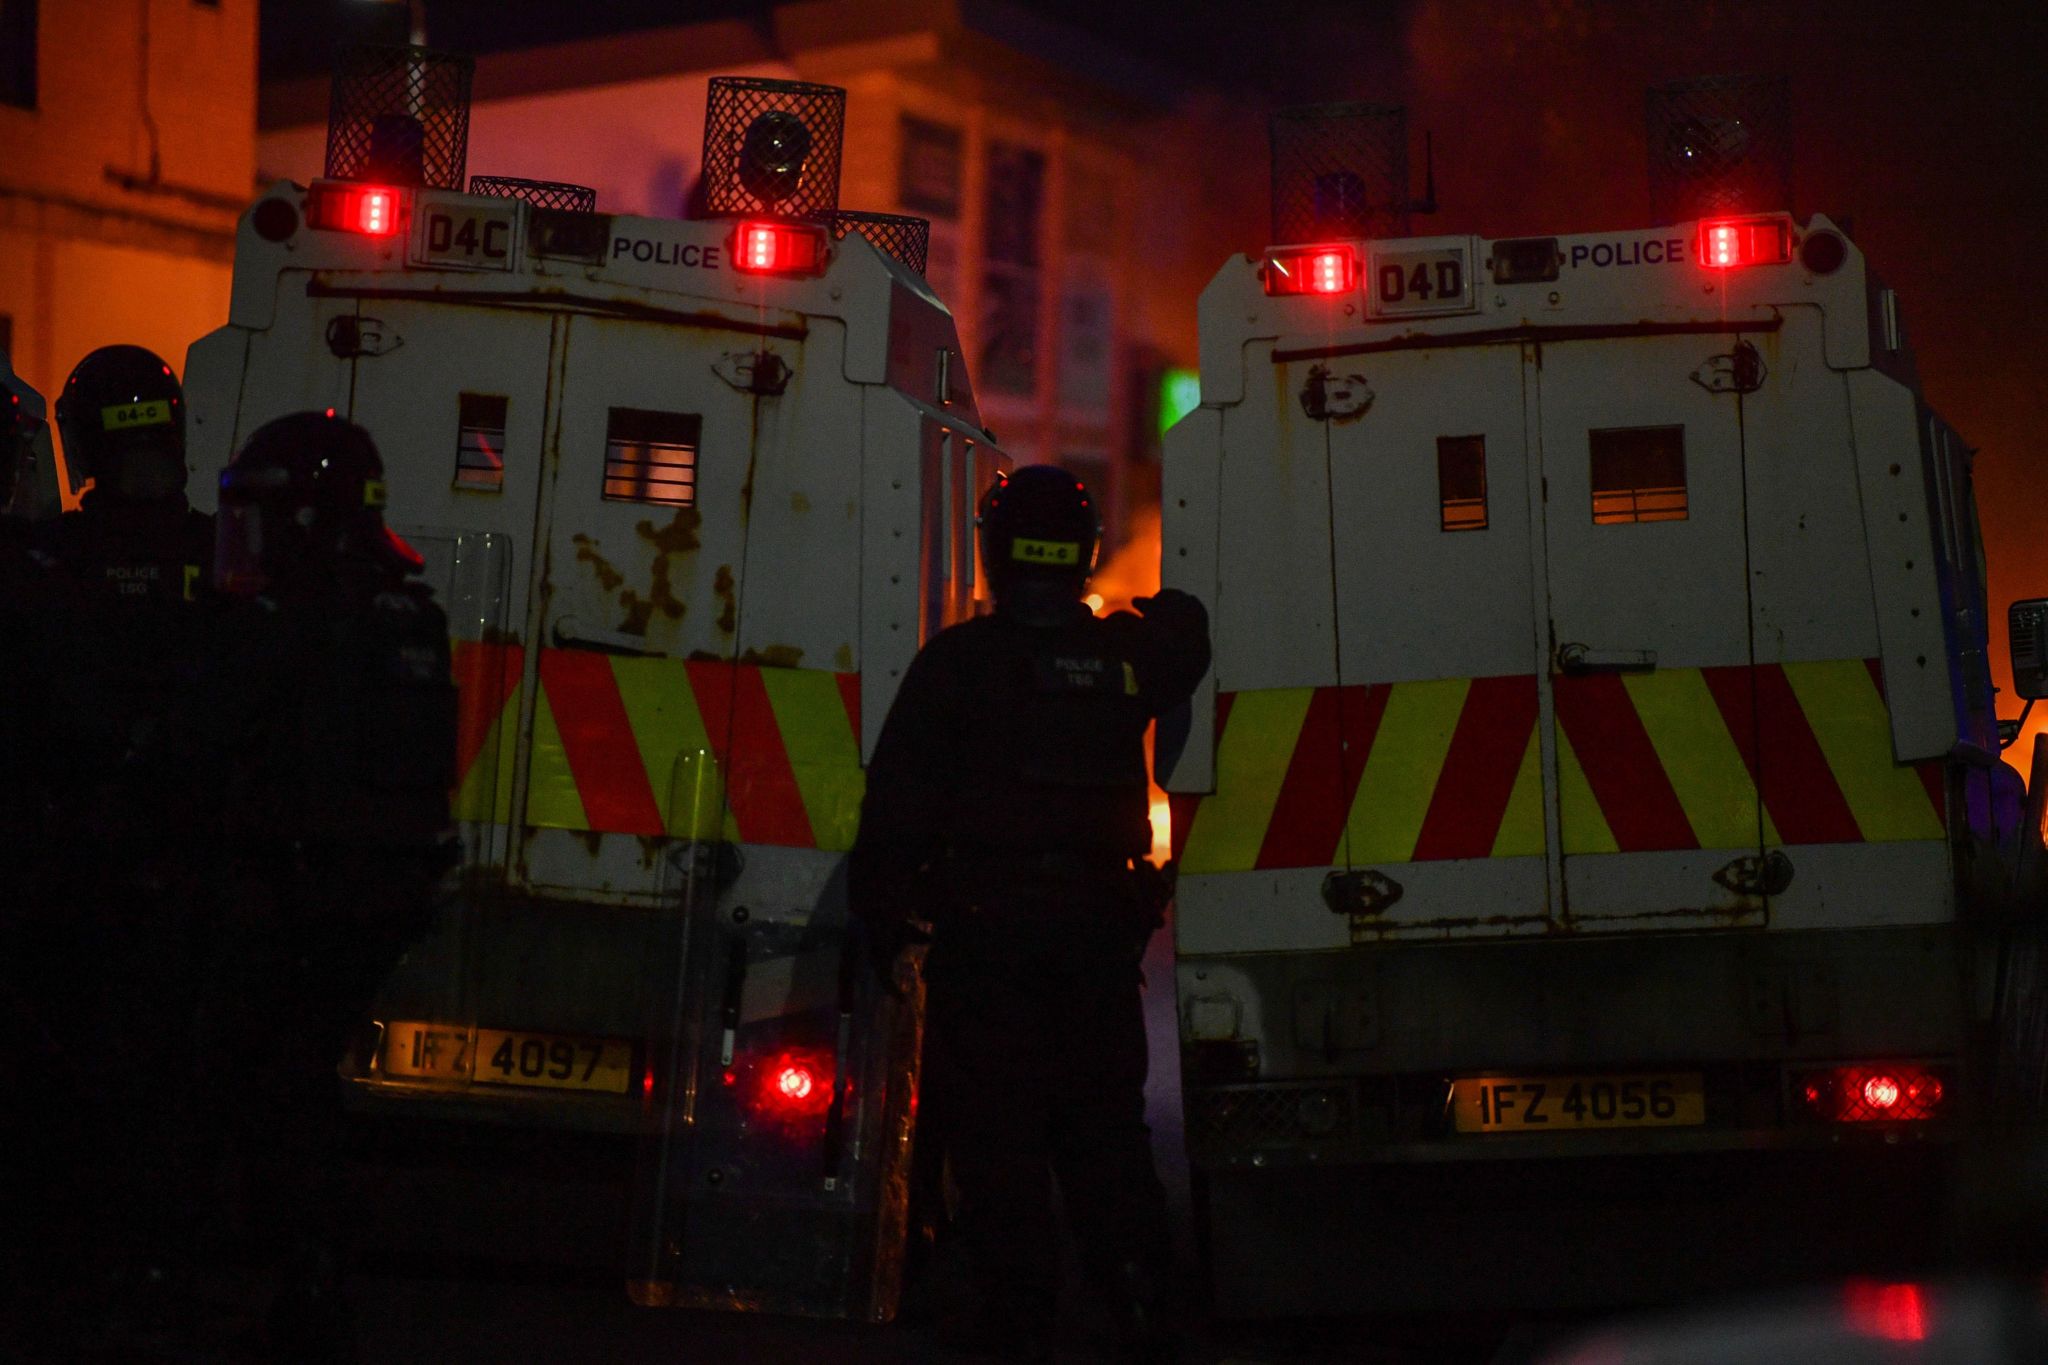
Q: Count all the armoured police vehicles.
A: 2